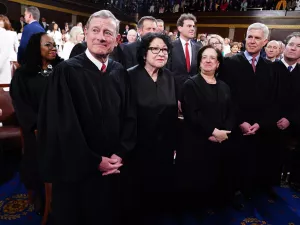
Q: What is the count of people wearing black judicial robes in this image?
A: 6